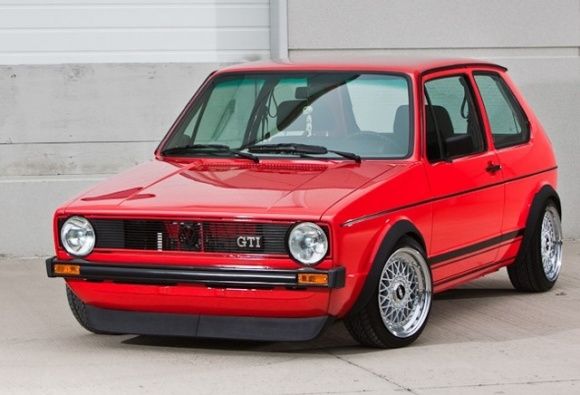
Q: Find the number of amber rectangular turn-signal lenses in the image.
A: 2